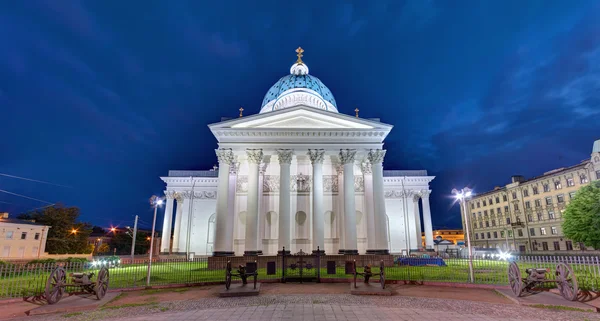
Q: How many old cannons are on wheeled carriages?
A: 4